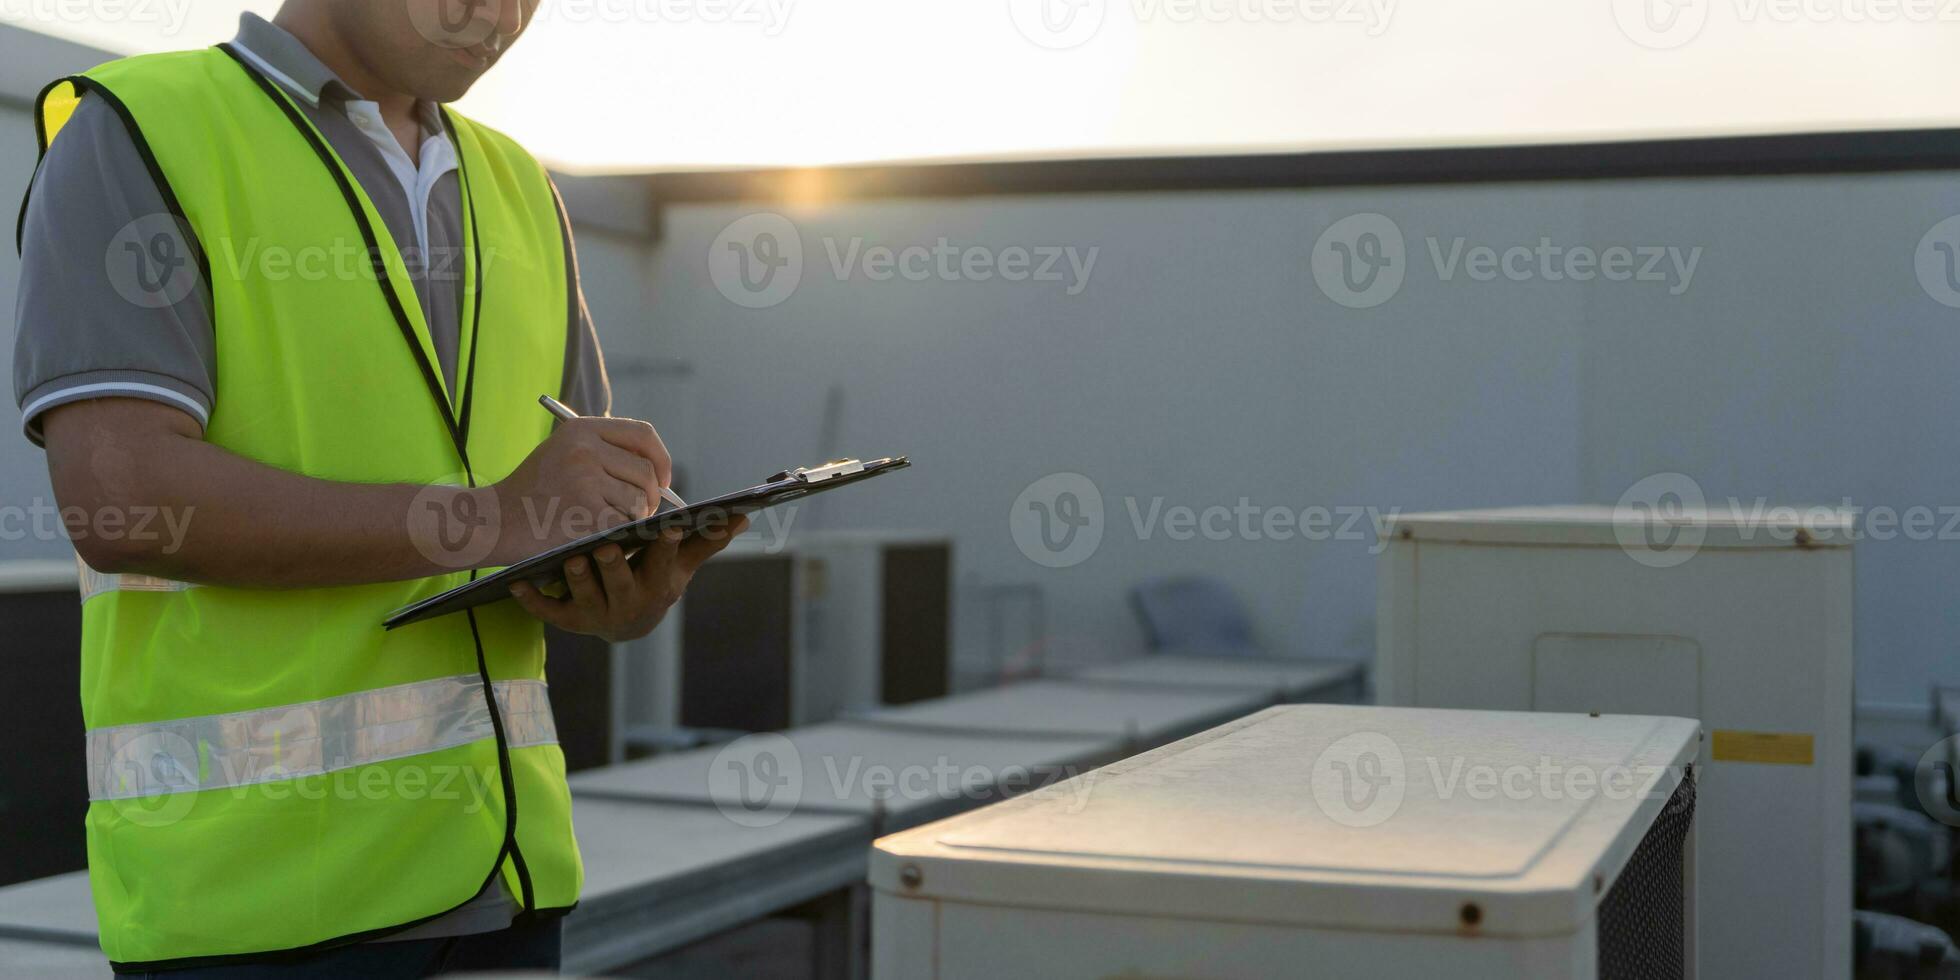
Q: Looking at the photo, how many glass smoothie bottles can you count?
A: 0